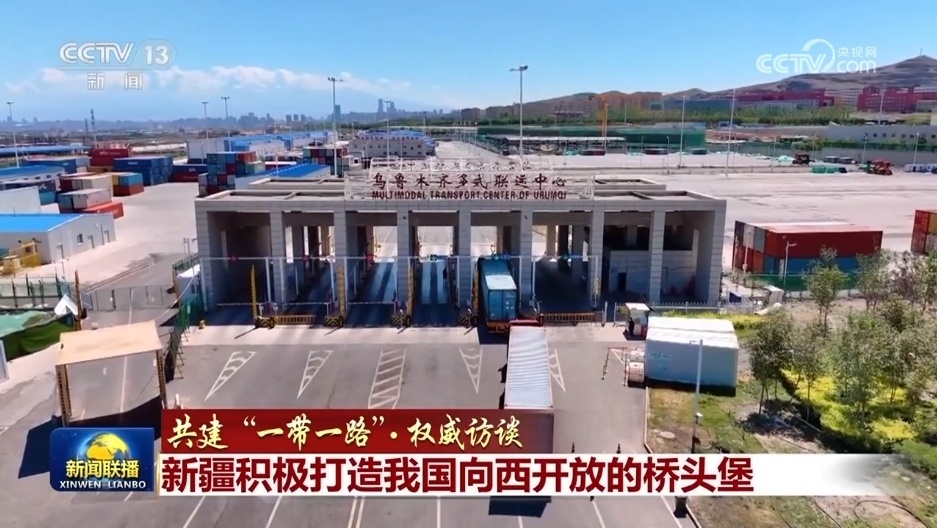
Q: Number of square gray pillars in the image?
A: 9